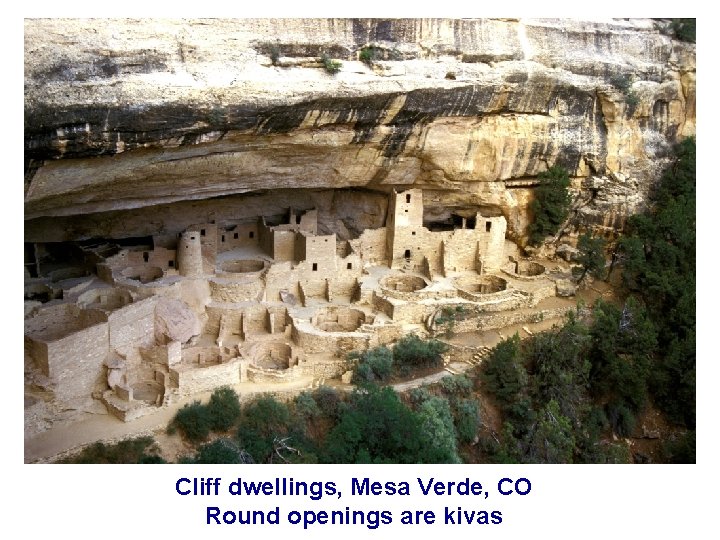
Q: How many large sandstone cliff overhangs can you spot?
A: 1